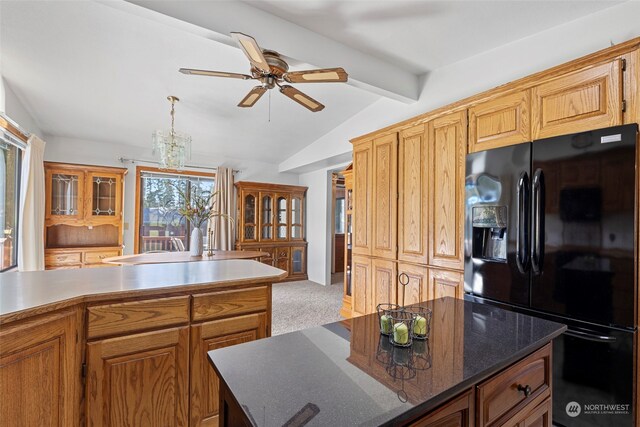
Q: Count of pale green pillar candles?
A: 3